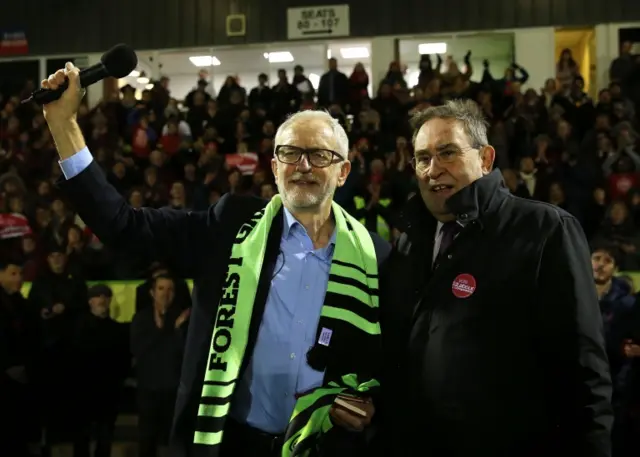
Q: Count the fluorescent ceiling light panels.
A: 4